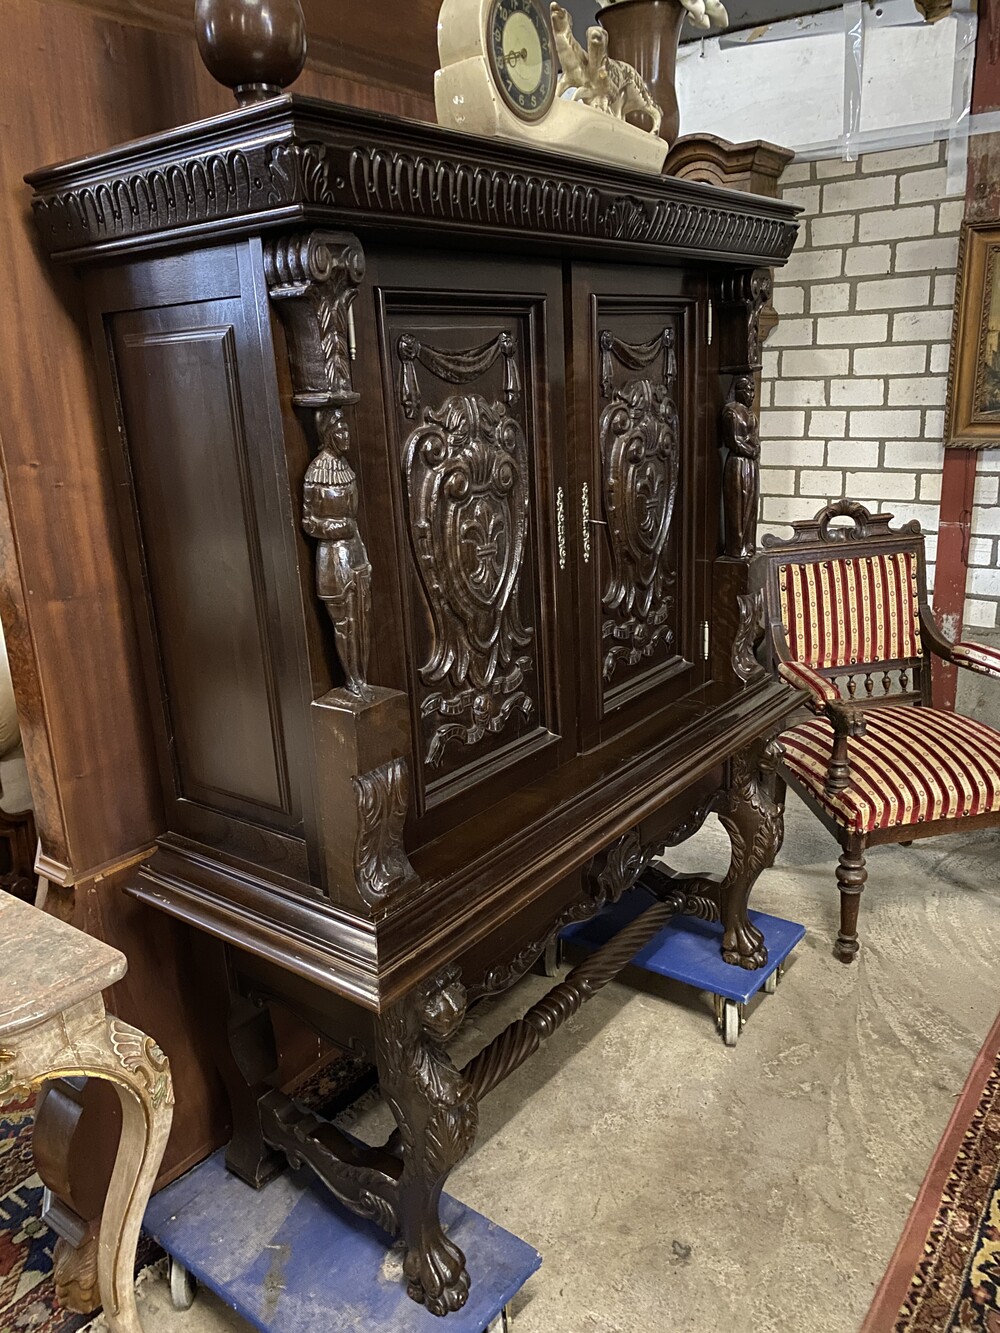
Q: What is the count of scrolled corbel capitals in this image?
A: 2